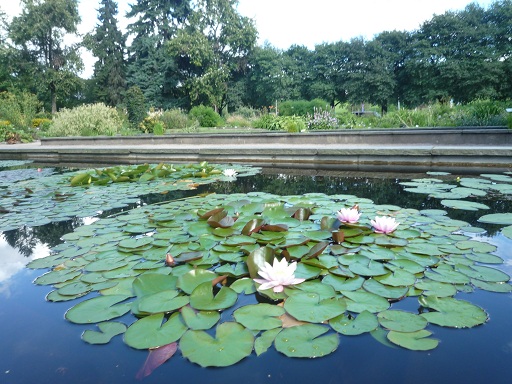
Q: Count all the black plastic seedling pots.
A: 0